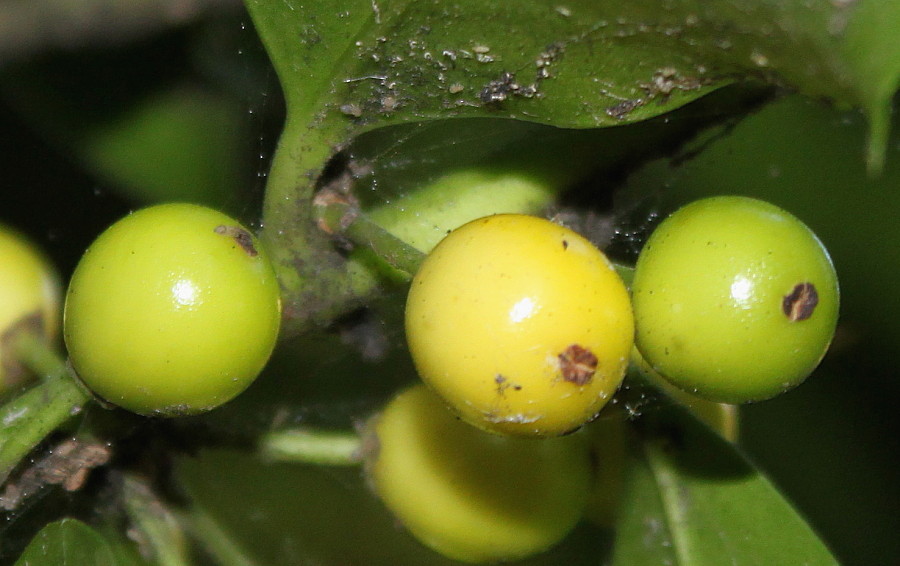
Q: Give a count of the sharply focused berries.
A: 3